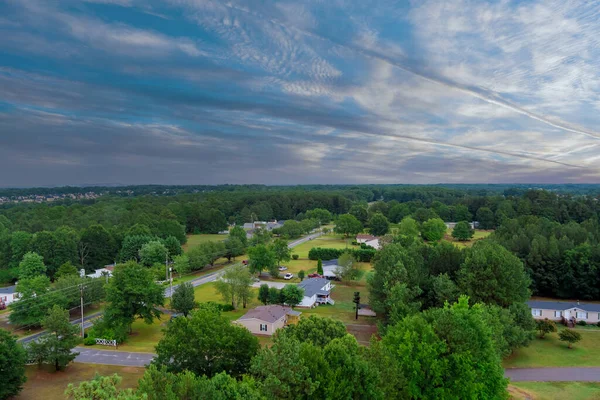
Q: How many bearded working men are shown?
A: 0